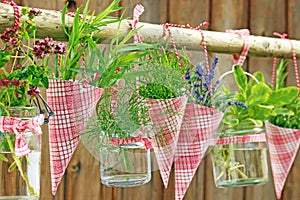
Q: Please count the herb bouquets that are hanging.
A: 7